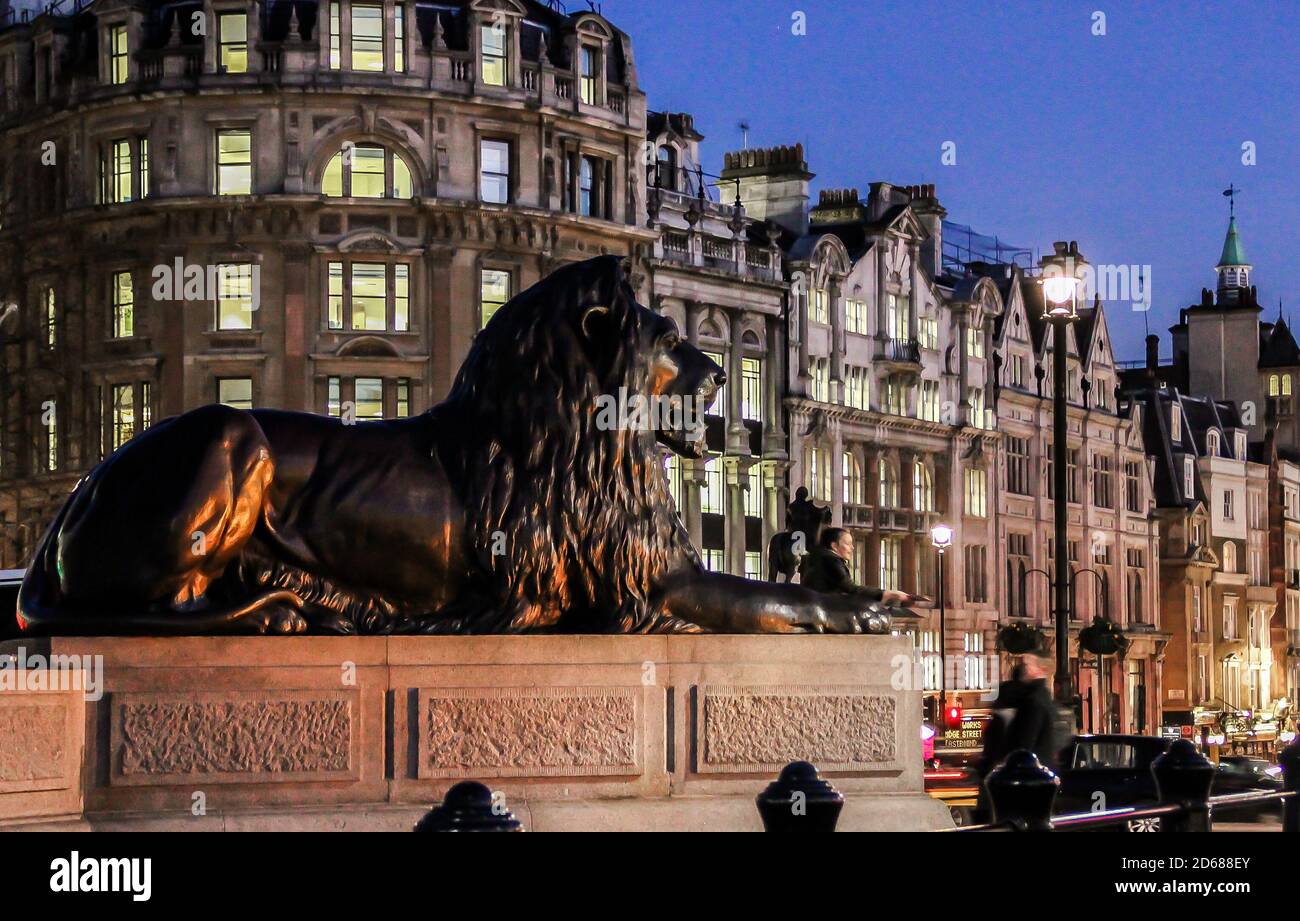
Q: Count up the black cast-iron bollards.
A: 5